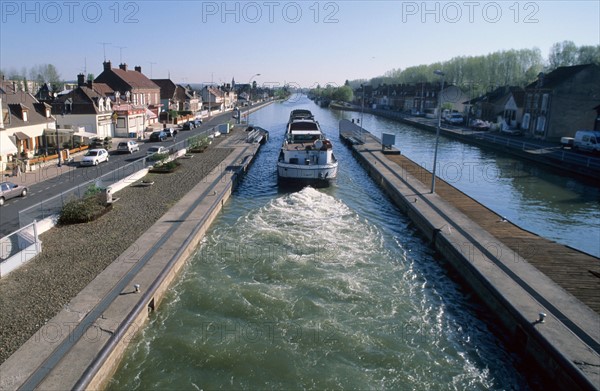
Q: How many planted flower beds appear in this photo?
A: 3